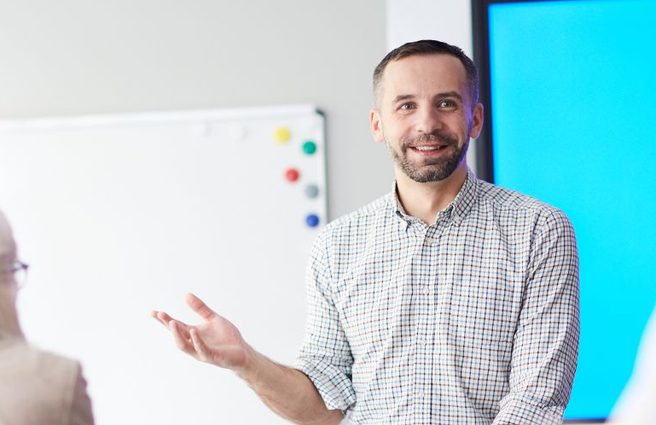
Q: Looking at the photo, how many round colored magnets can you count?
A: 5